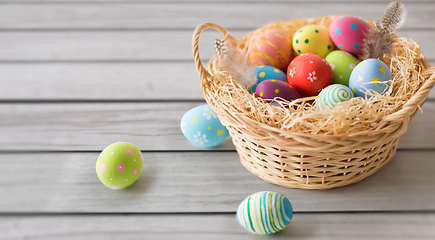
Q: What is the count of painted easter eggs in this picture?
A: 12